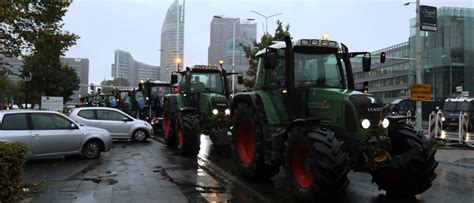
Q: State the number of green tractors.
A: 2